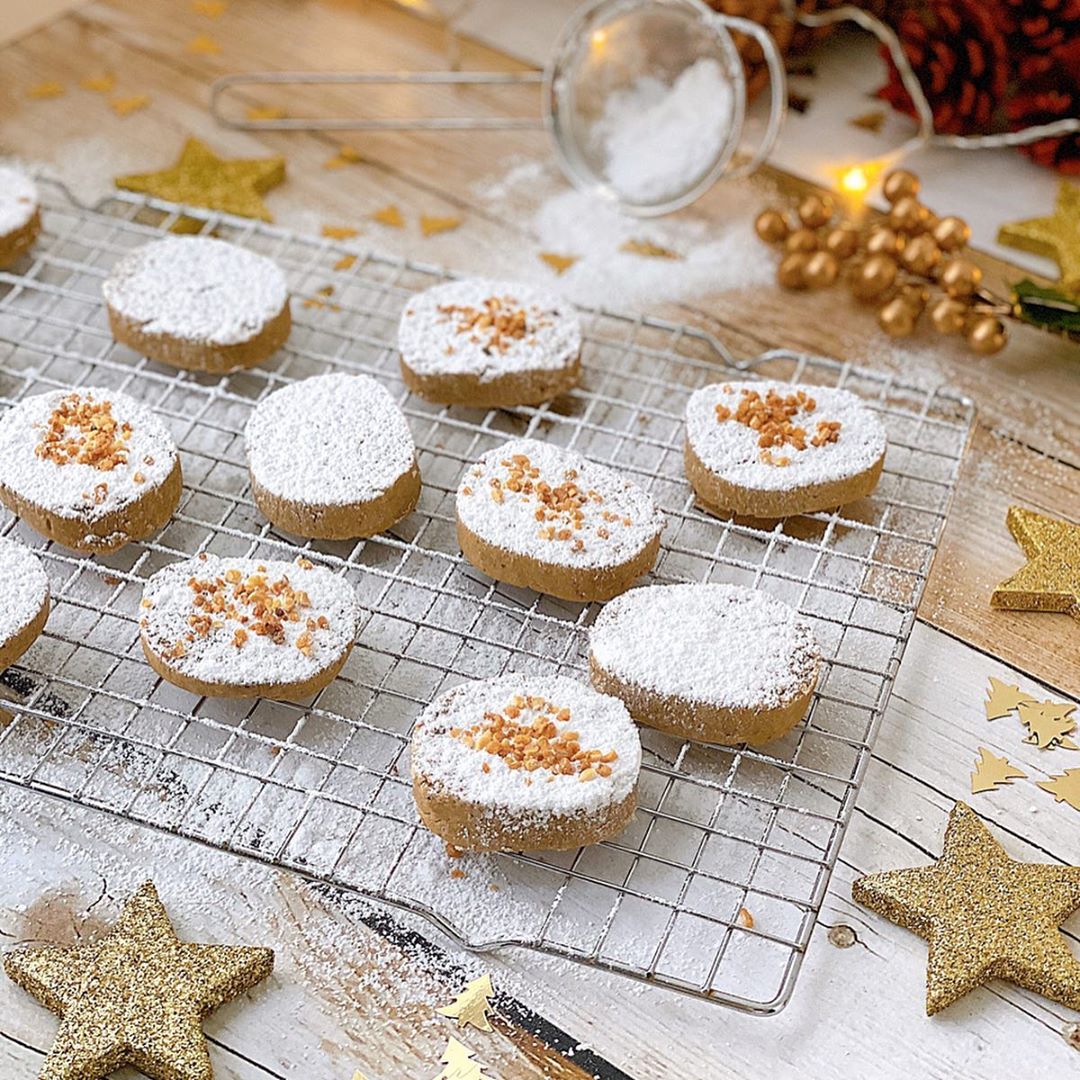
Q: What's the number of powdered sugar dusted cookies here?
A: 11